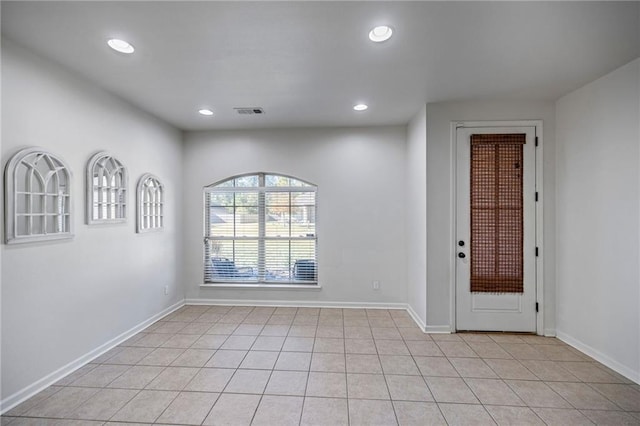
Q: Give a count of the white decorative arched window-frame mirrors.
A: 3